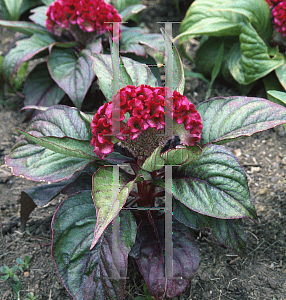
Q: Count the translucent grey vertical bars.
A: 4